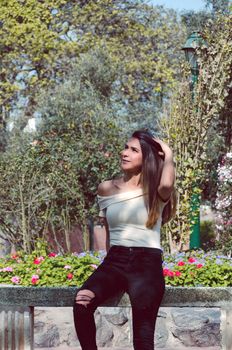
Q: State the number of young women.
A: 1